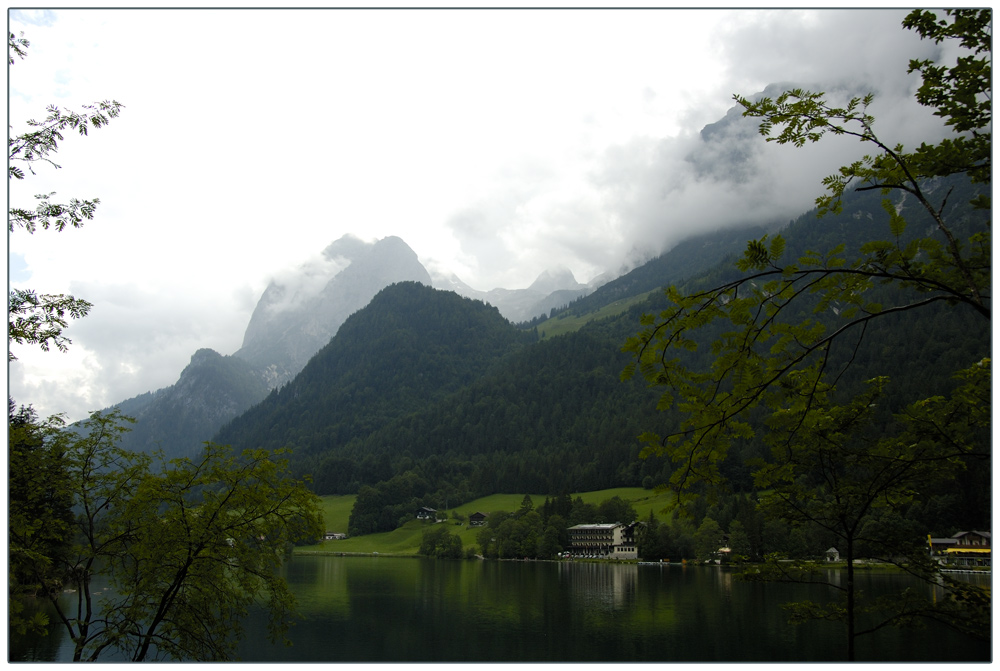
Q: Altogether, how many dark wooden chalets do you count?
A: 2